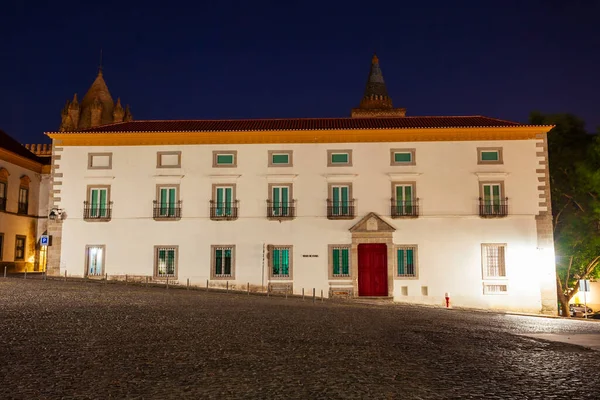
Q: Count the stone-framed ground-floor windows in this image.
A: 7